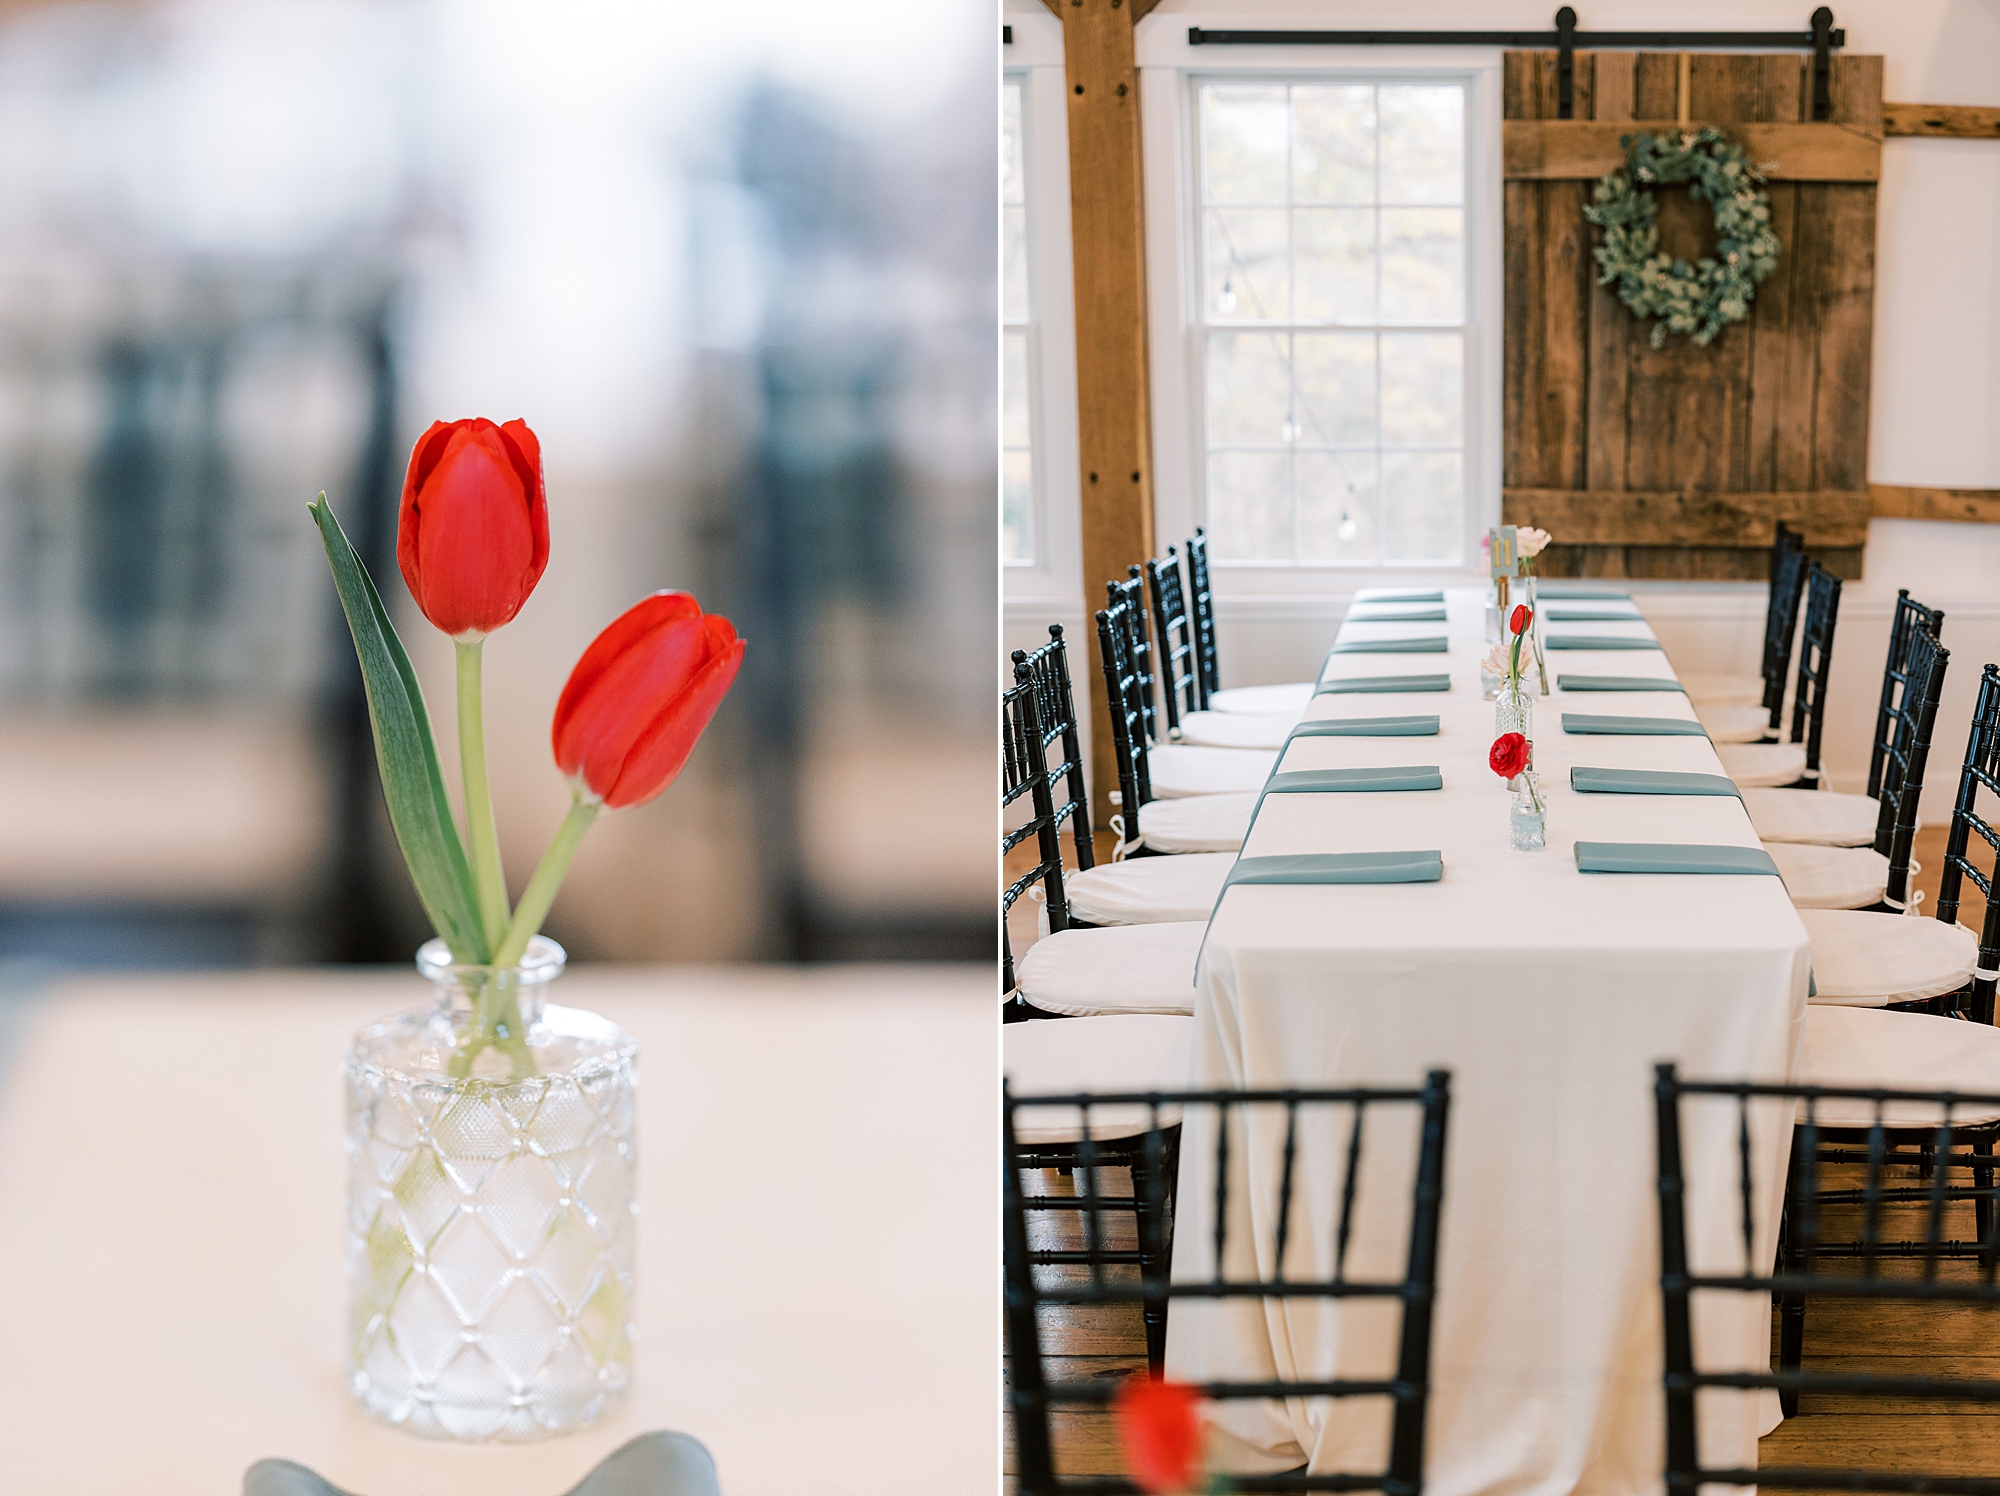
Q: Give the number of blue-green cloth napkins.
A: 14